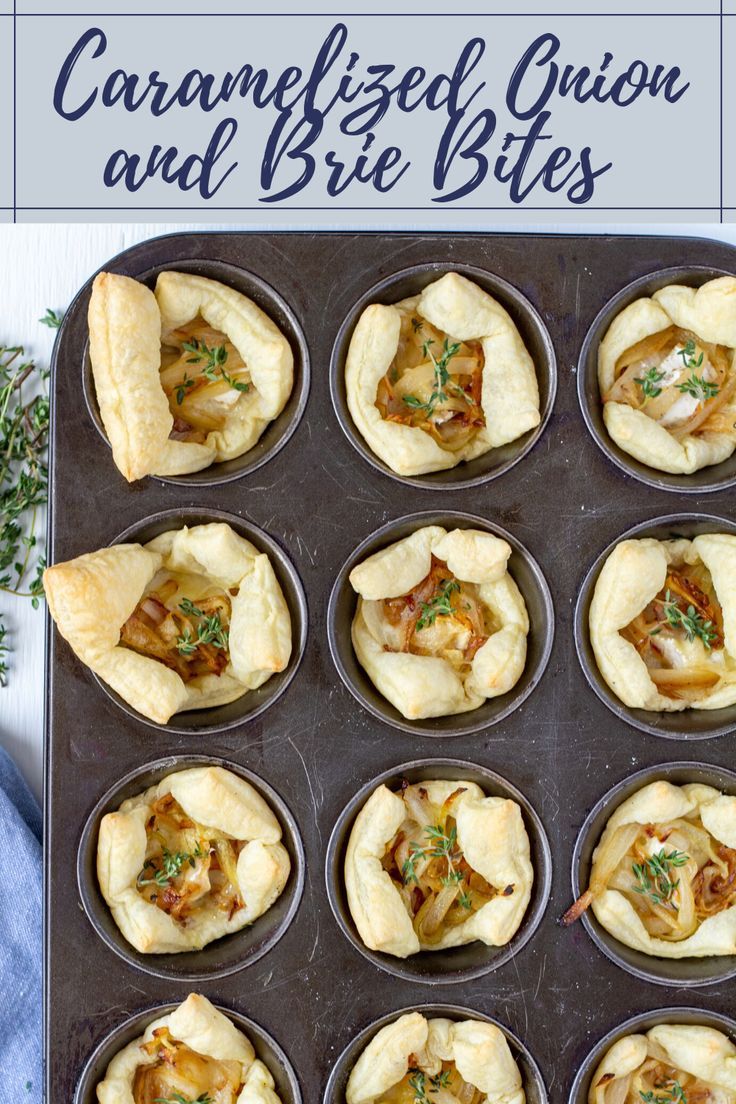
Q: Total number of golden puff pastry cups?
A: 12